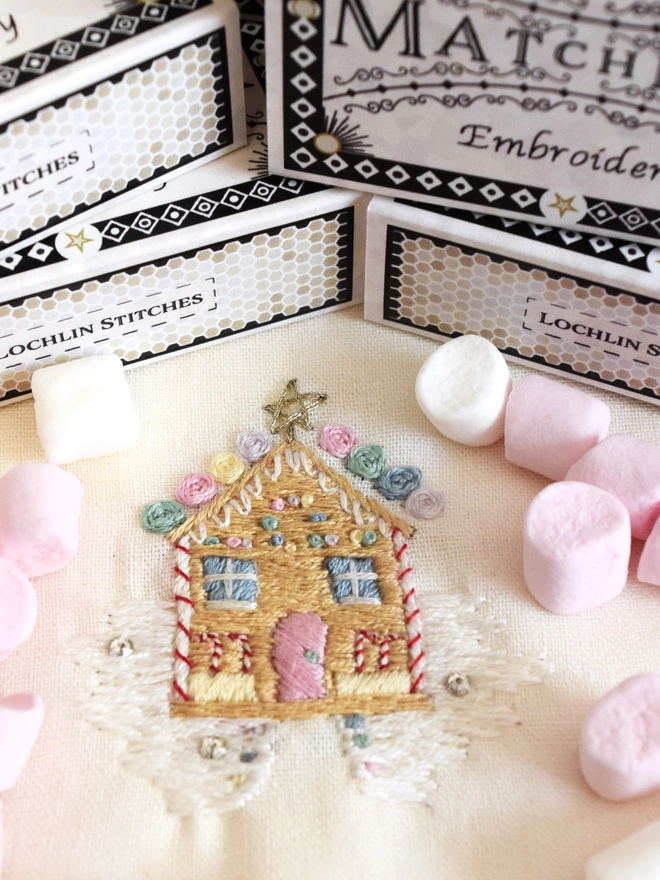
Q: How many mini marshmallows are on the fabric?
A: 11